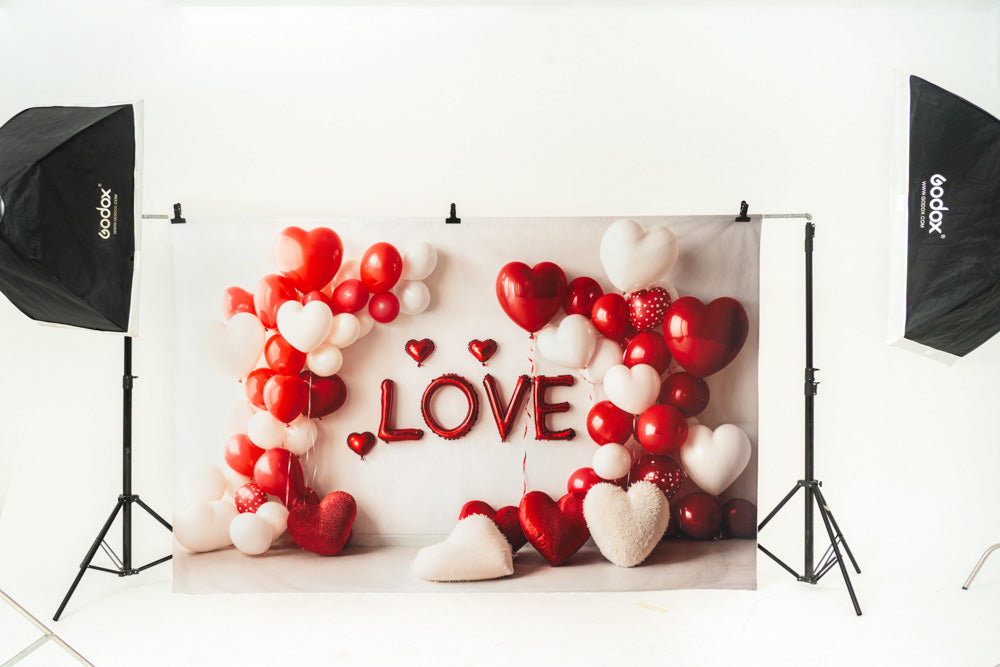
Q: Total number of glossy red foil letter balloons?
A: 4